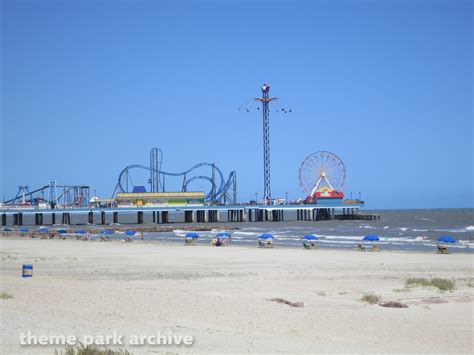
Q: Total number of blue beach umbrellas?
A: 13